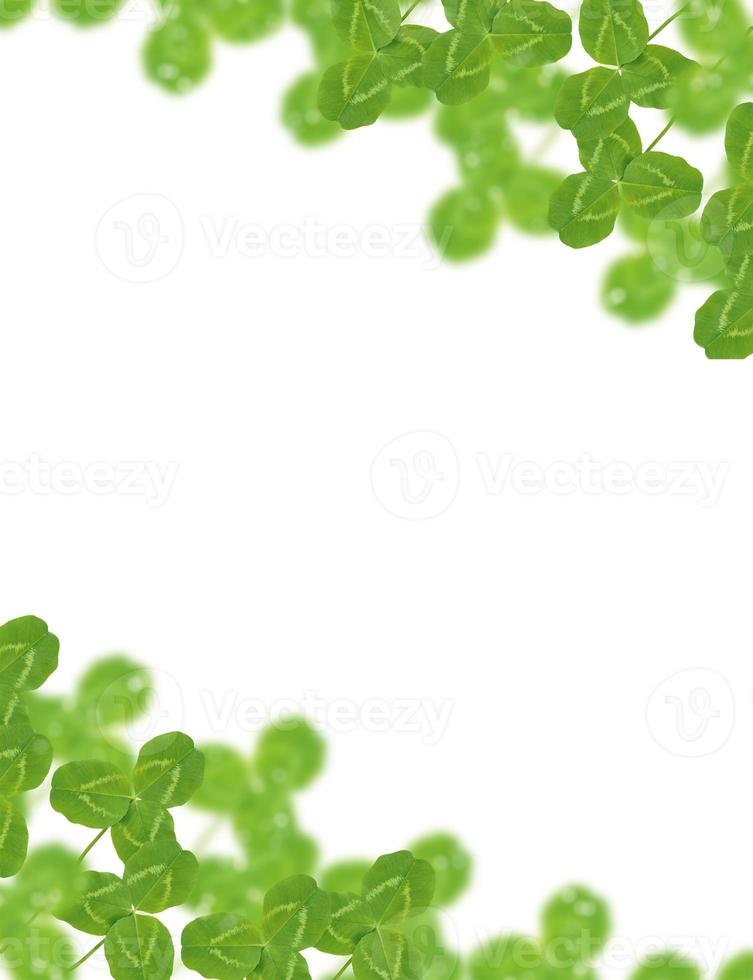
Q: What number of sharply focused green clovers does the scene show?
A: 12